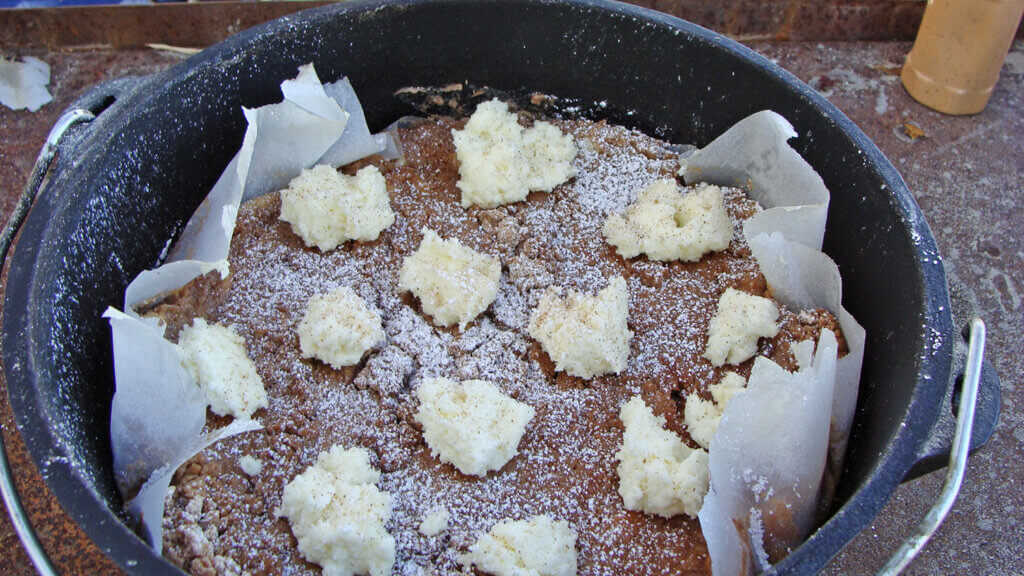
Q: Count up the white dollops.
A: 13